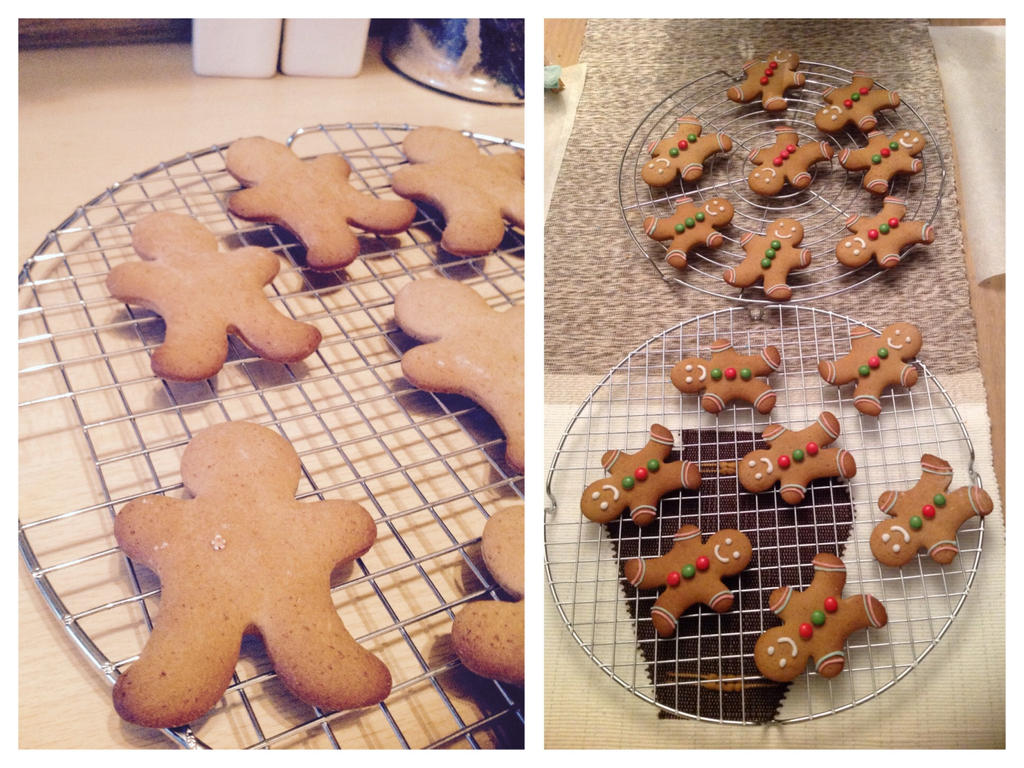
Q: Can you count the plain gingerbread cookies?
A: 6